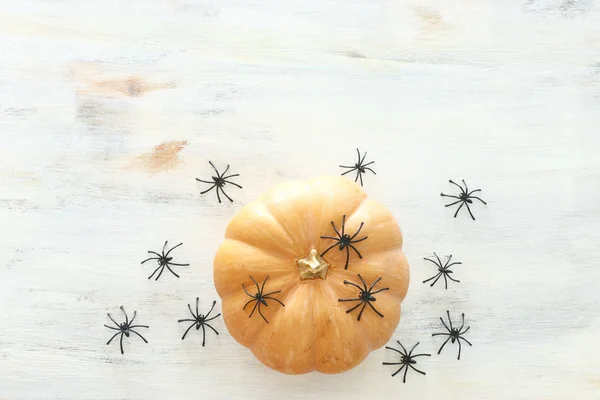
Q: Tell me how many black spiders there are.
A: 12